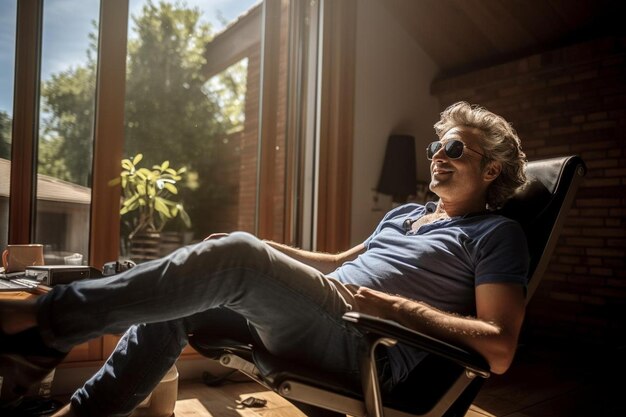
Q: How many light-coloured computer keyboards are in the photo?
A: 1